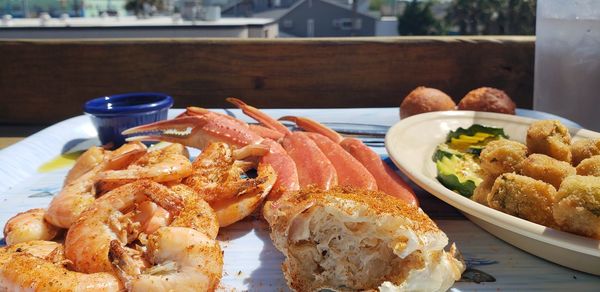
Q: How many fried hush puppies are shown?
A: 2